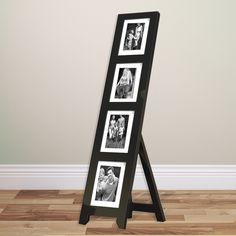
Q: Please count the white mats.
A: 4